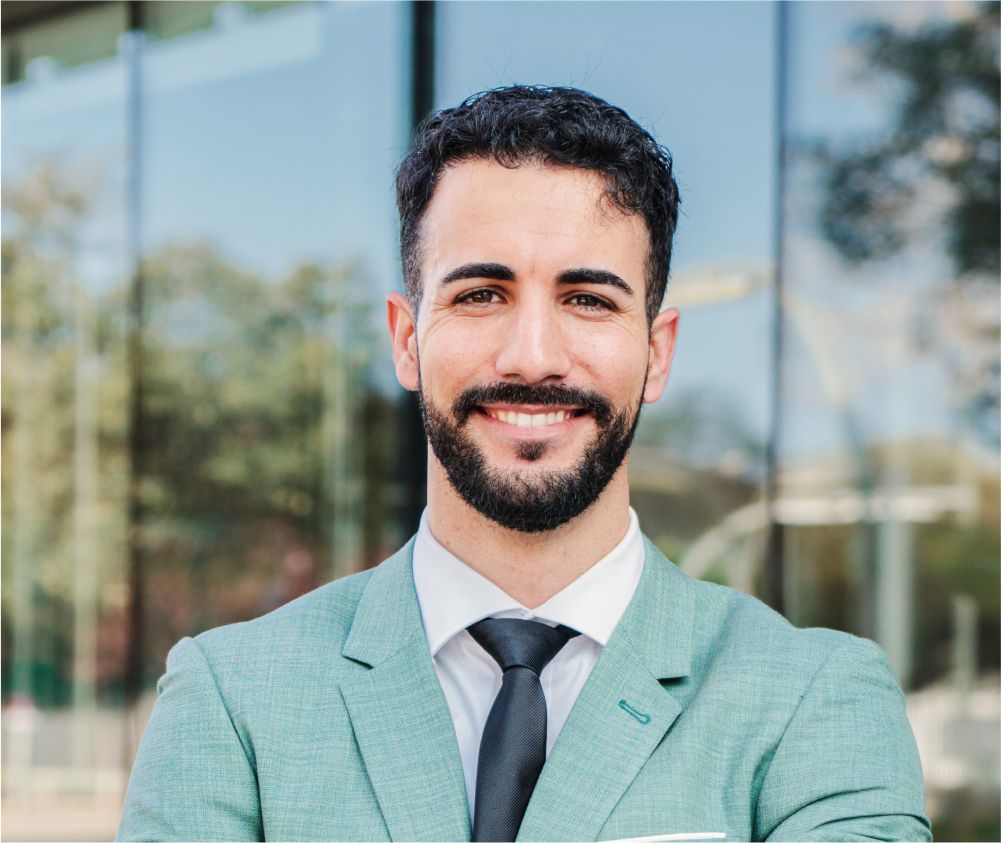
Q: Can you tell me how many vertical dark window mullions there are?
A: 3